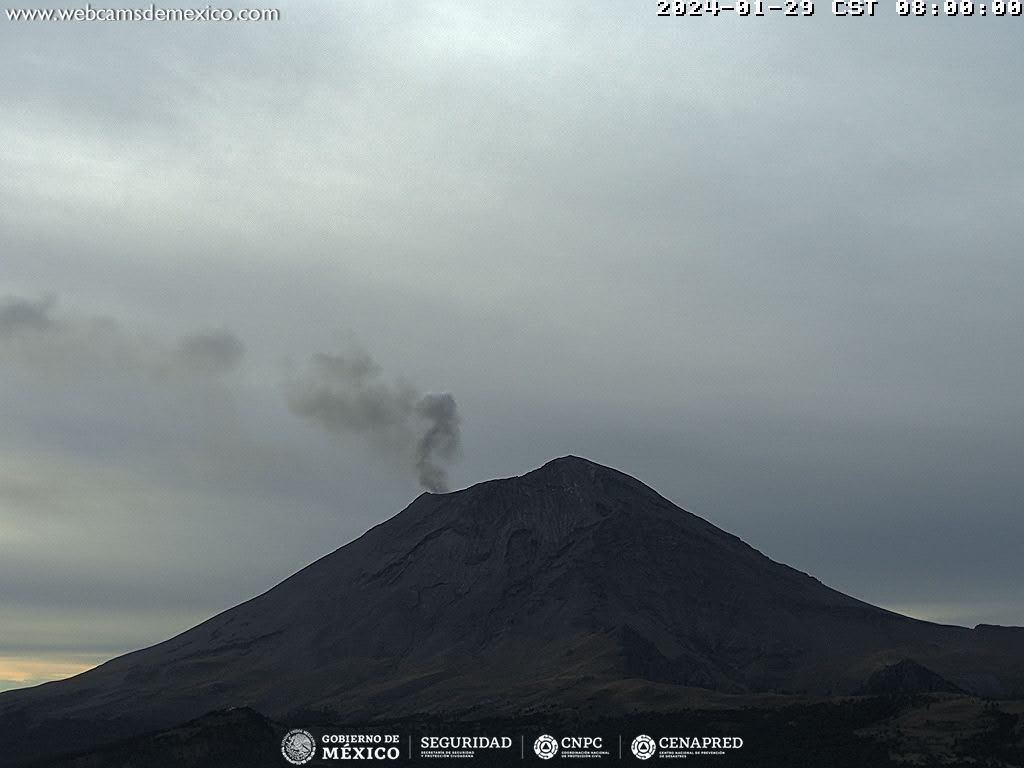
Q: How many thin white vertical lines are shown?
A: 3